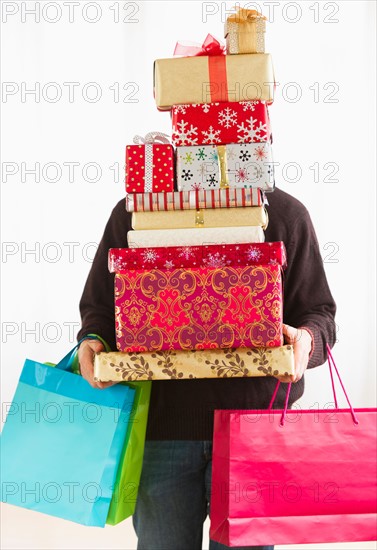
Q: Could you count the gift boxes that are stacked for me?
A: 11